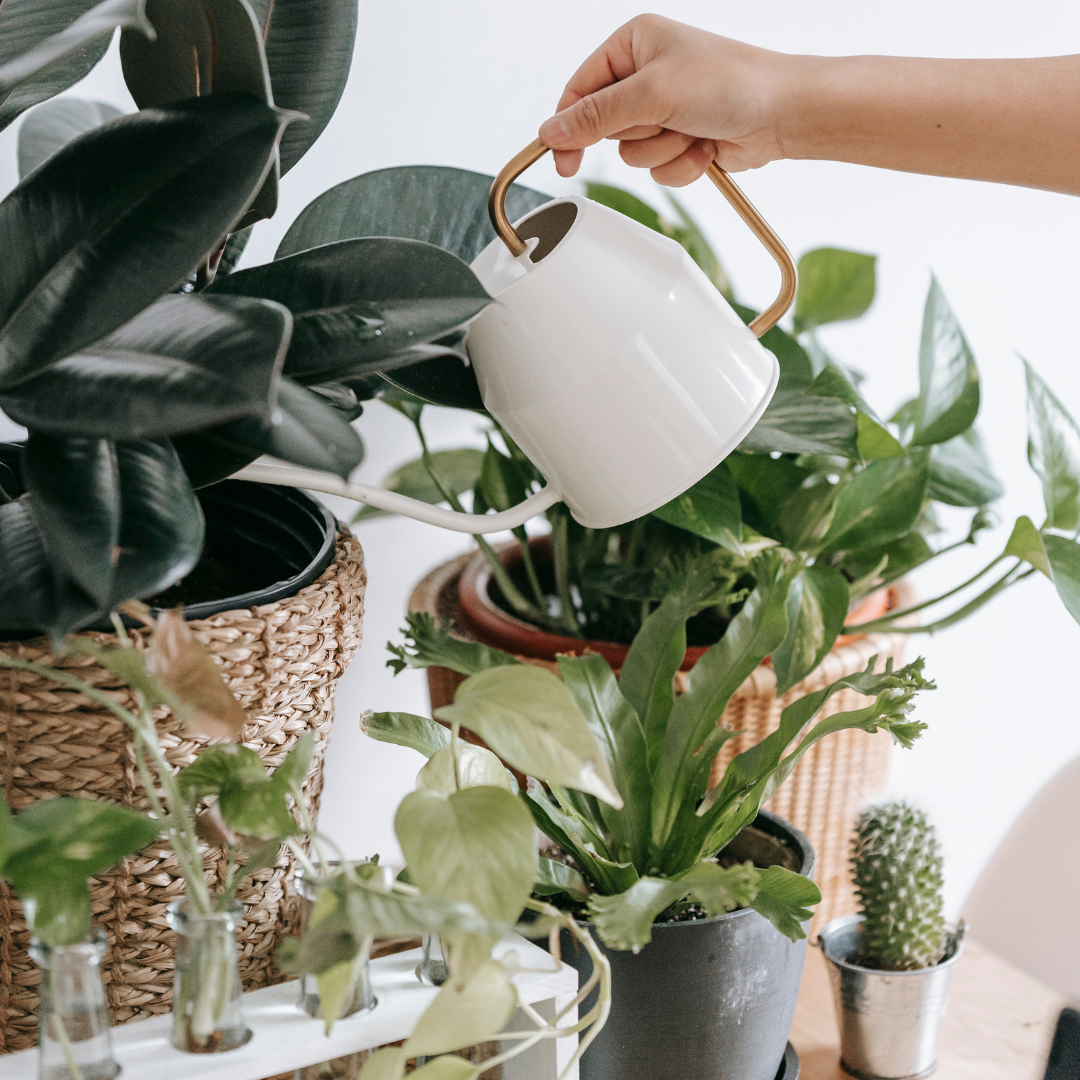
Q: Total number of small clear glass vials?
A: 4